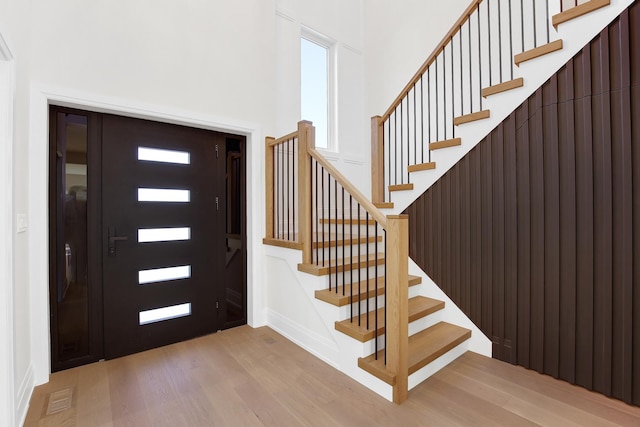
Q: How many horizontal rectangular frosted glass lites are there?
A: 5